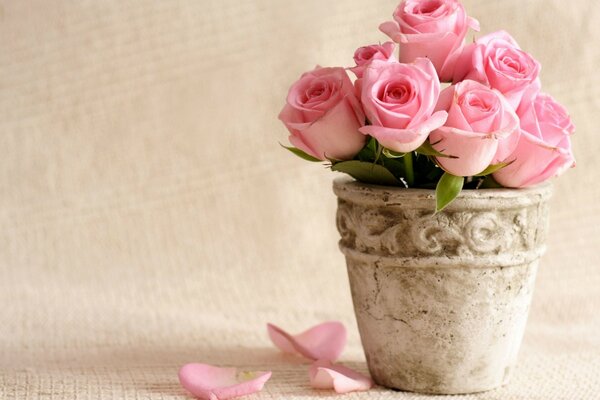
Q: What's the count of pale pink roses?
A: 7